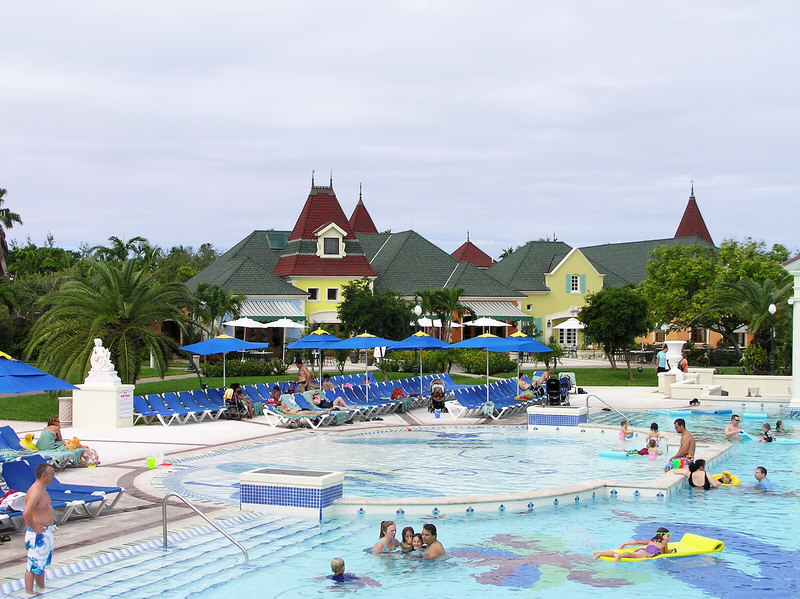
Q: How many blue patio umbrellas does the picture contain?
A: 7